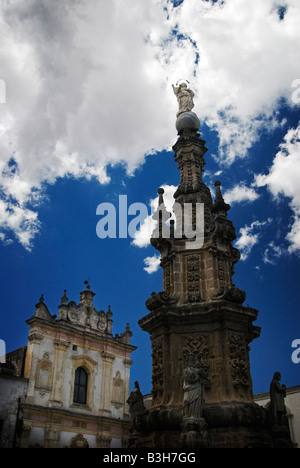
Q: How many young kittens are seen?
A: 0